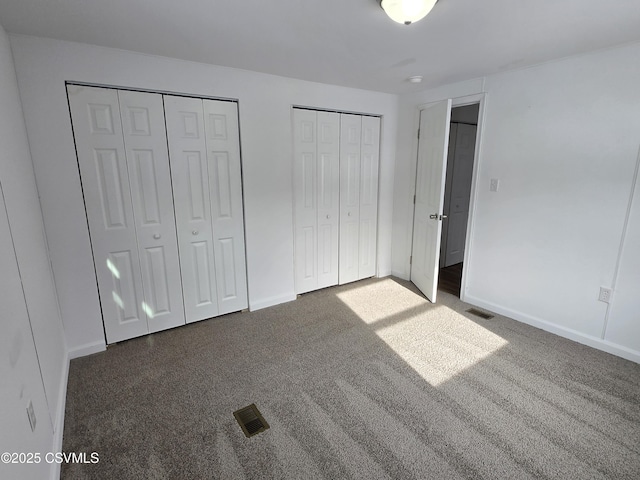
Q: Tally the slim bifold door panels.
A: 8